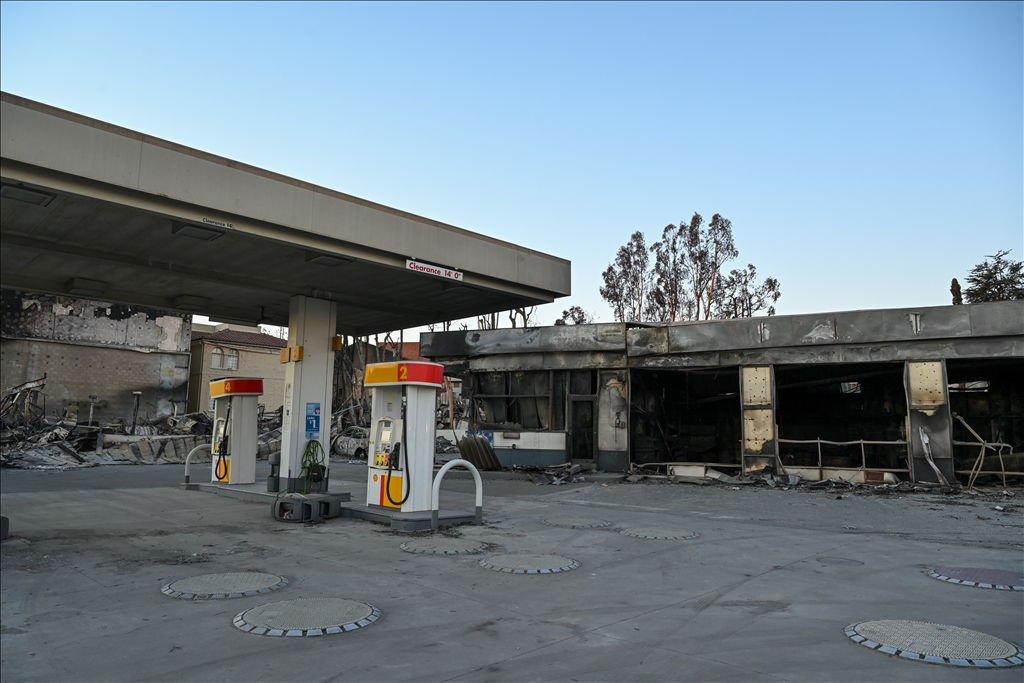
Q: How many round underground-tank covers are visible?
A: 8